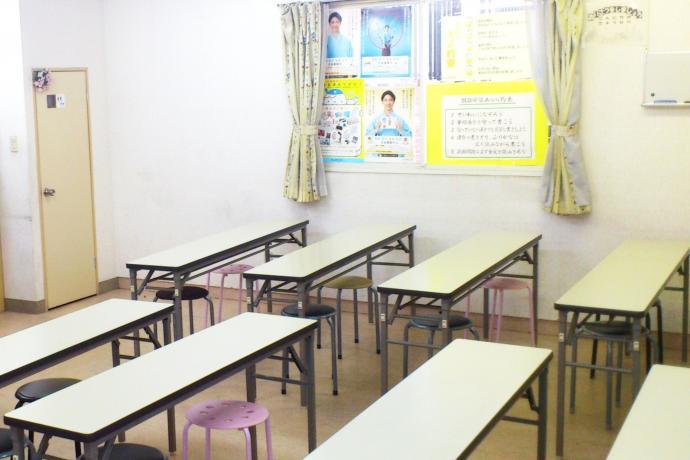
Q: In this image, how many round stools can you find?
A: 12